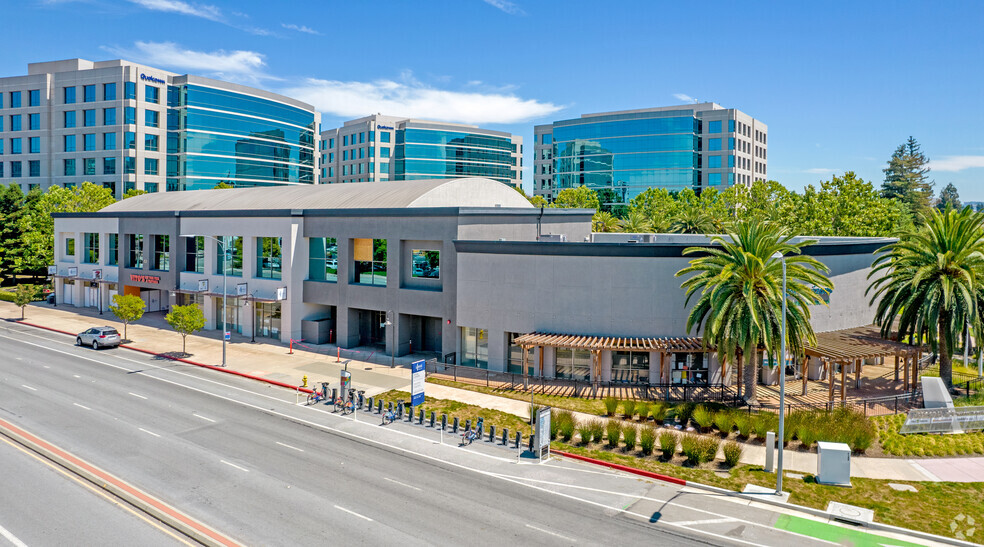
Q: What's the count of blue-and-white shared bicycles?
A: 5